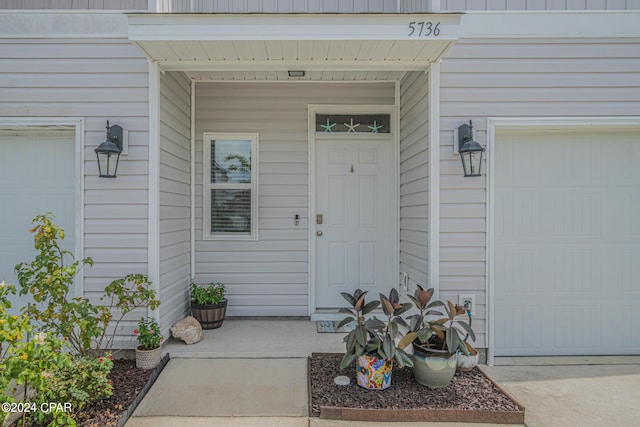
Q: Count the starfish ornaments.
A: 3